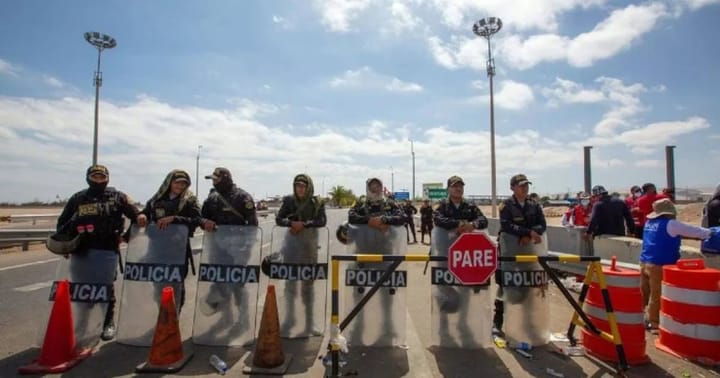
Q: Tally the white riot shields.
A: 7